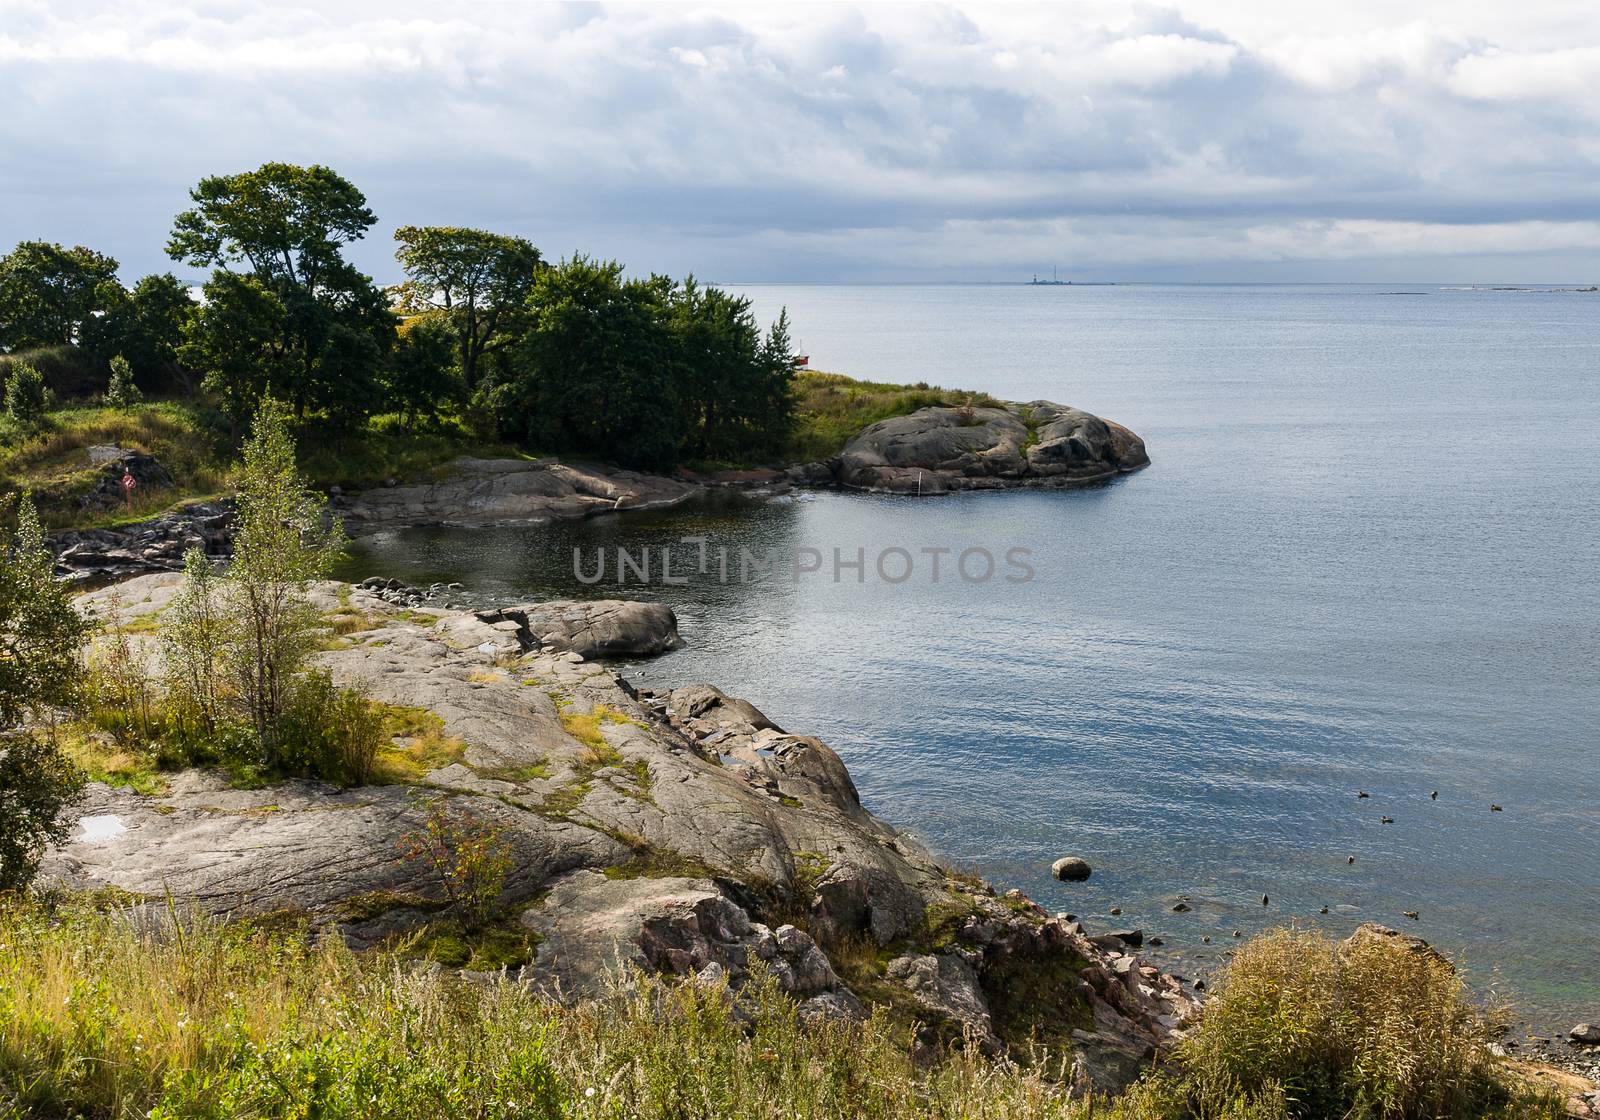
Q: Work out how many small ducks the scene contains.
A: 8